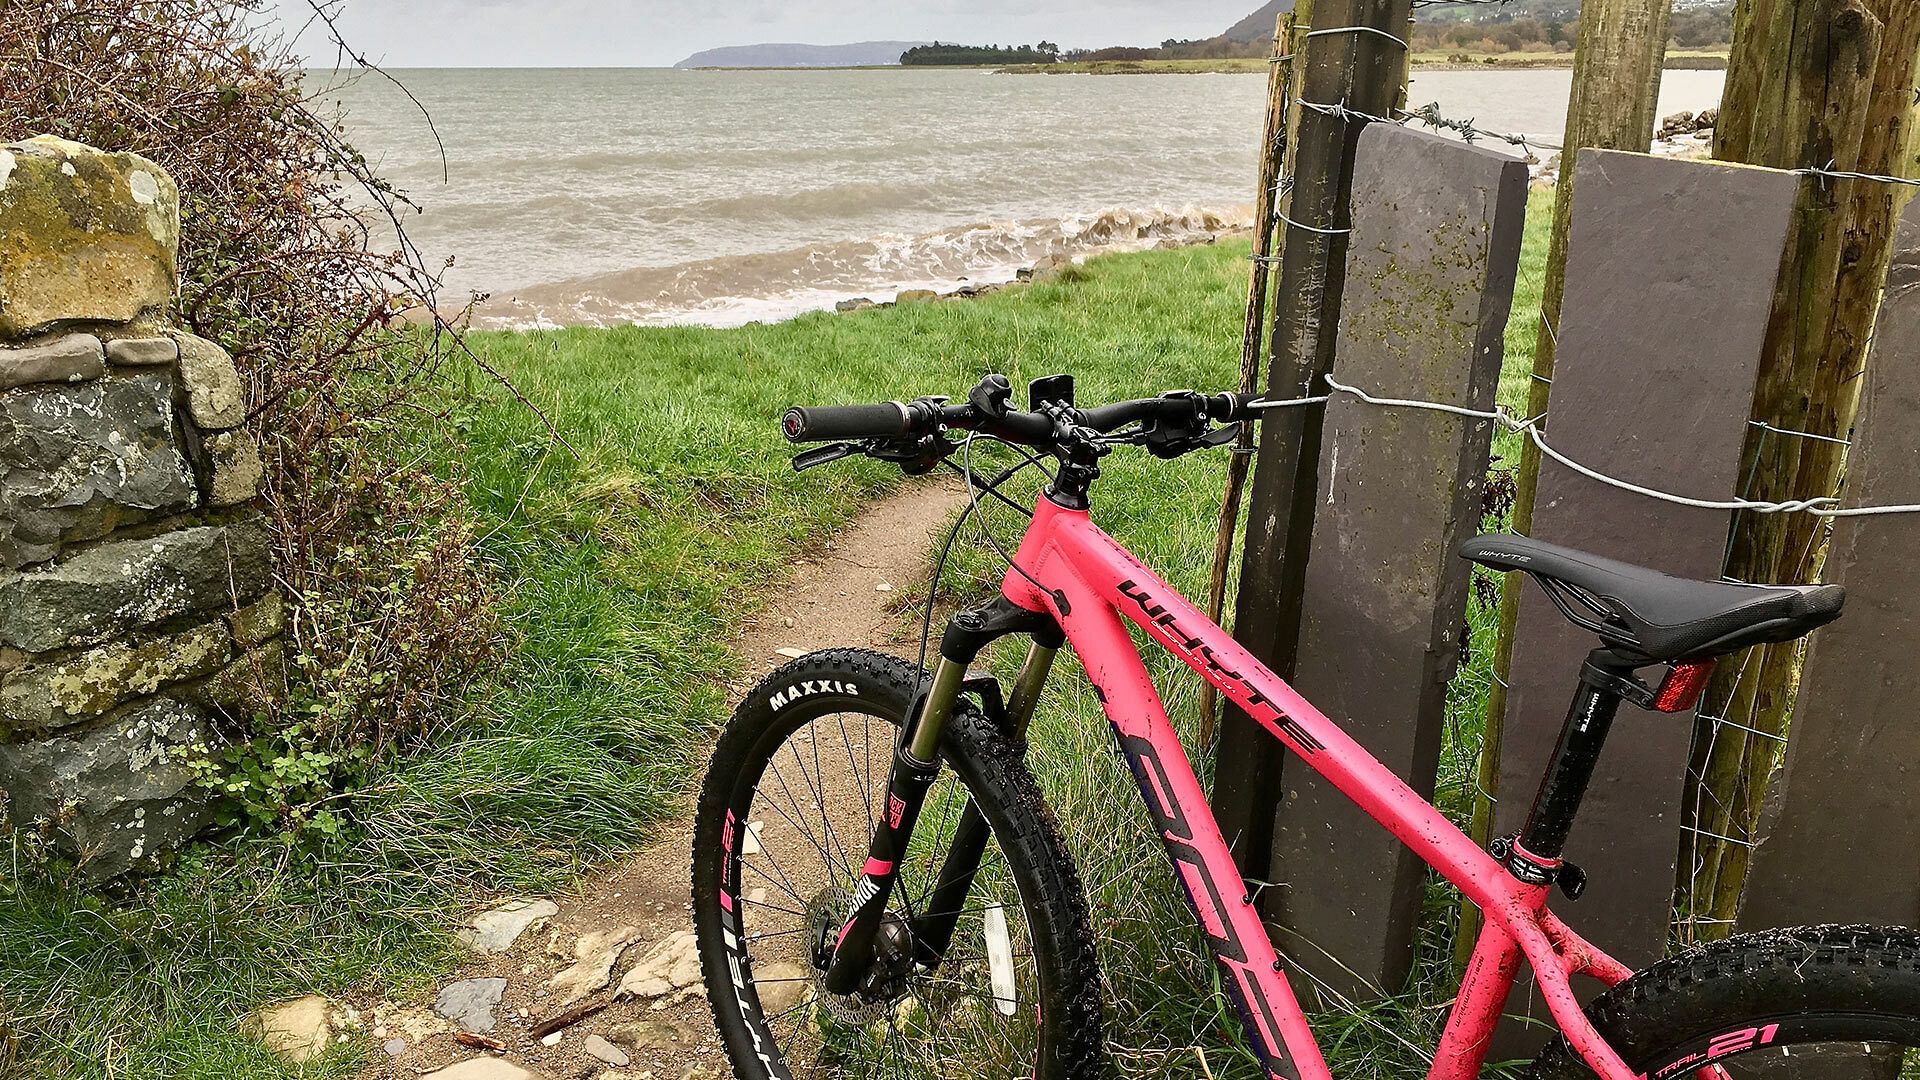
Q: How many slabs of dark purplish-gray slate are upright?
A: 3